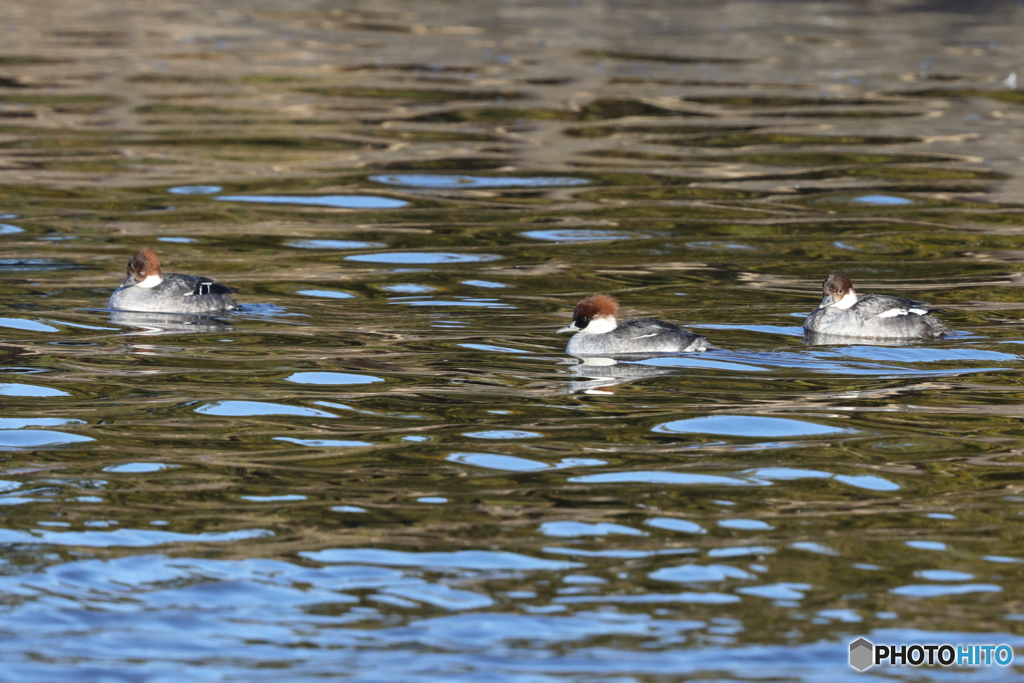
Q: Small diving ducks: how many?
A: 3